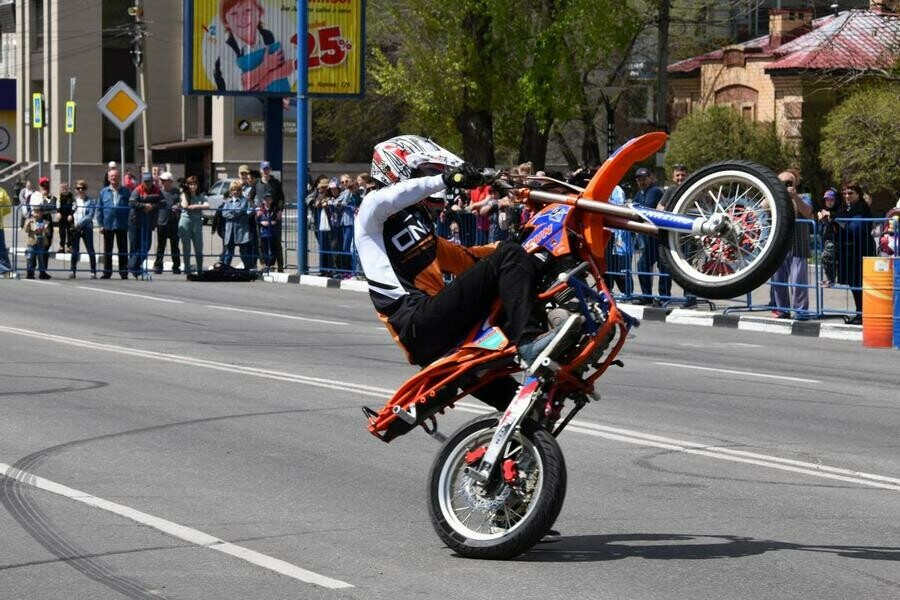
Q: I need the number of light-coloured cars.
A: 1